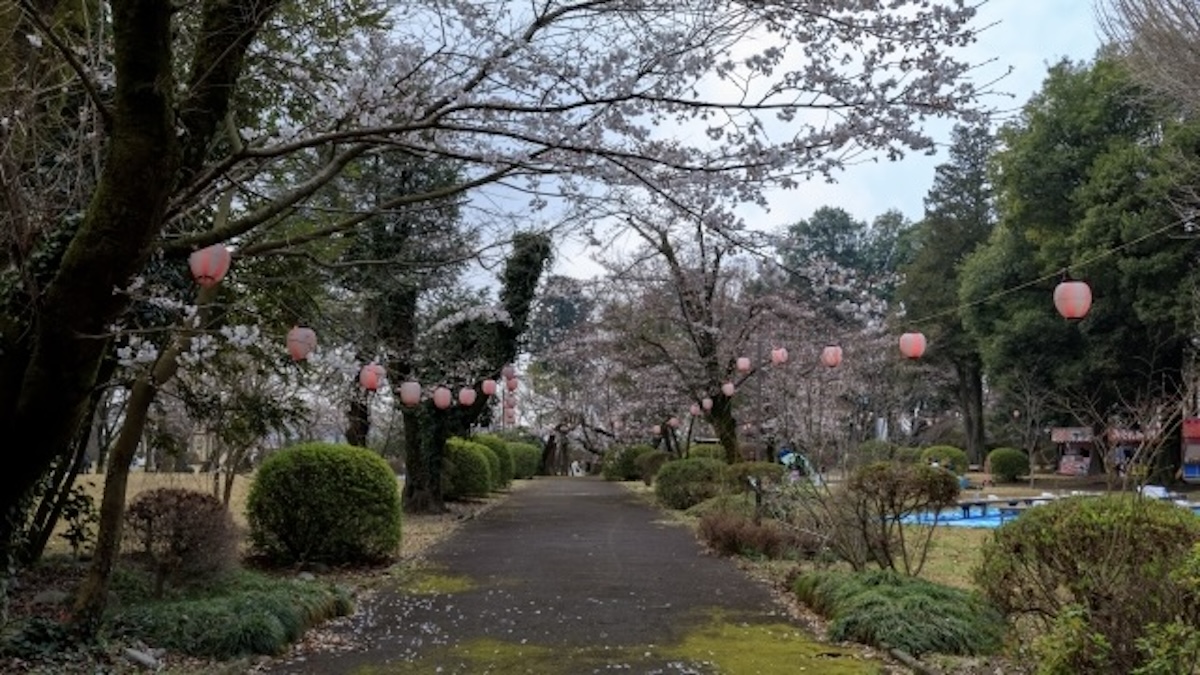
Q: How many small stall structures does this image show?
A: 3